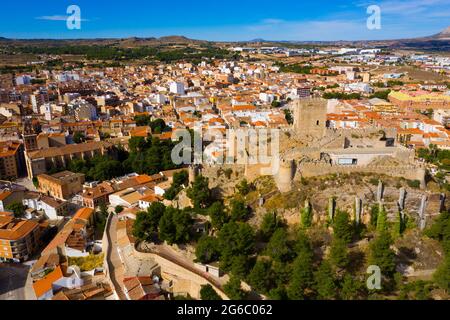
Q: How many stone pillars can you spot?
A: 7